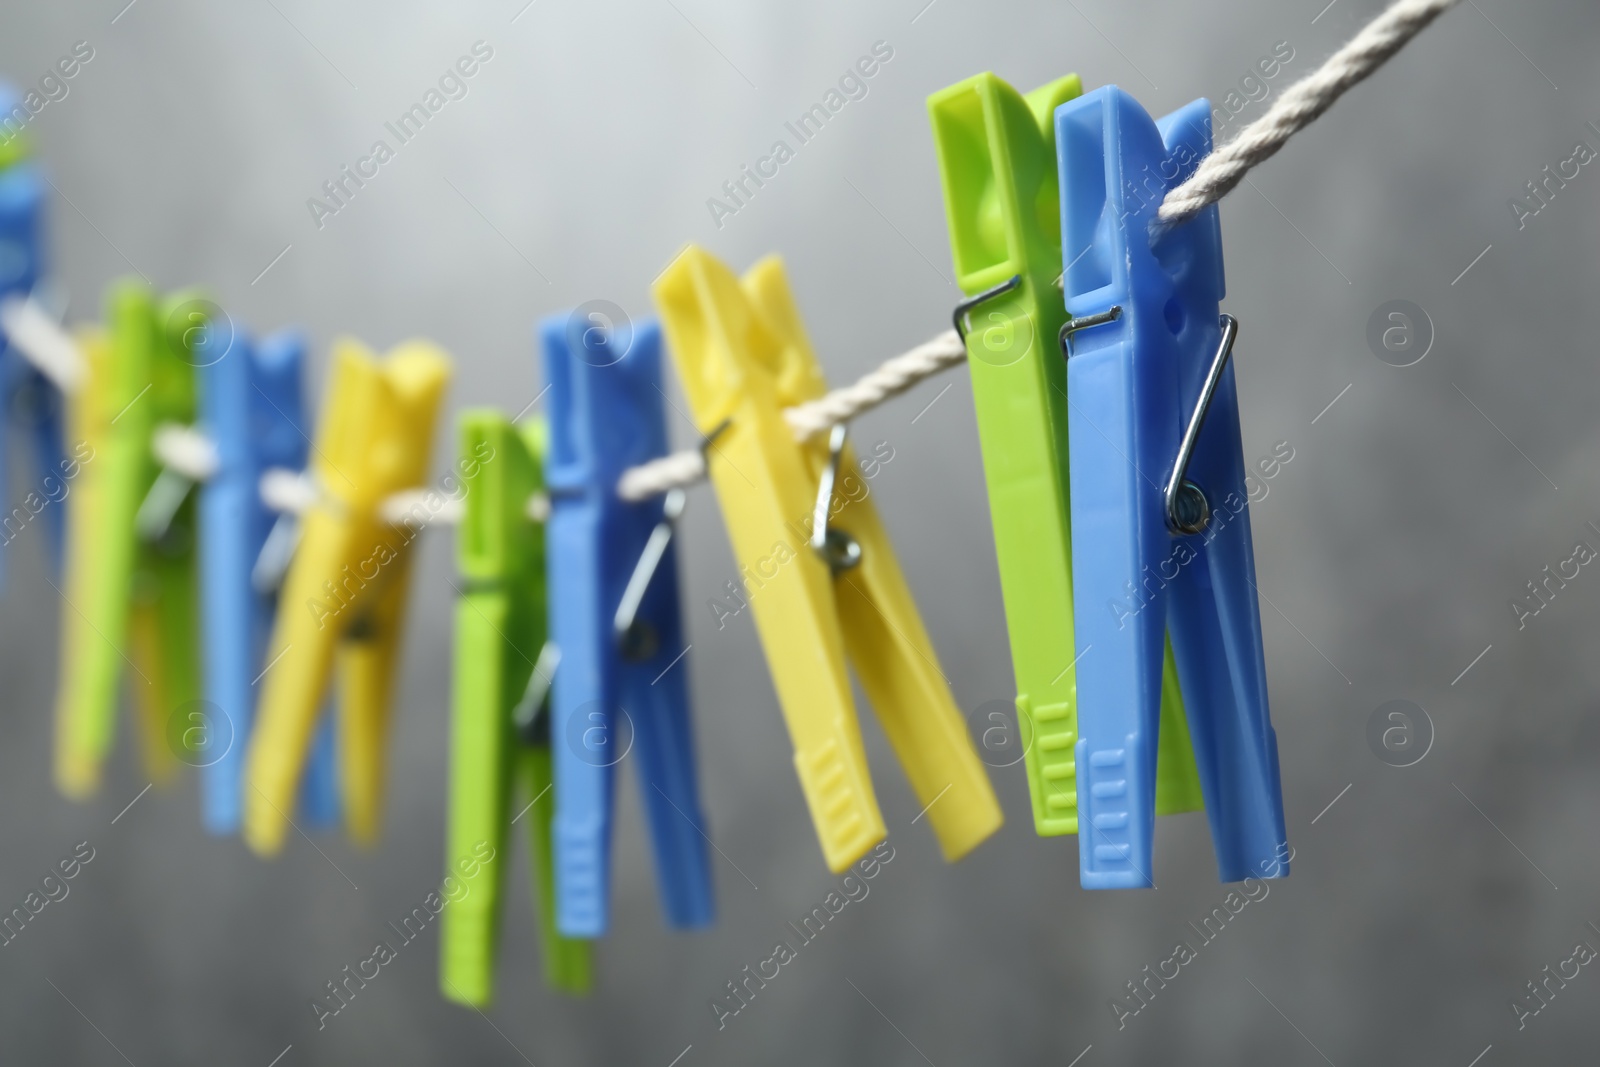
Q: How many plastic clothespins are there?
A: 12